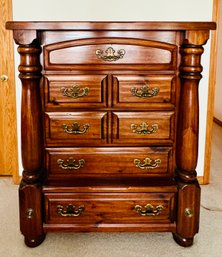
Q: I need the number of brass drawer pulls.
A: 9